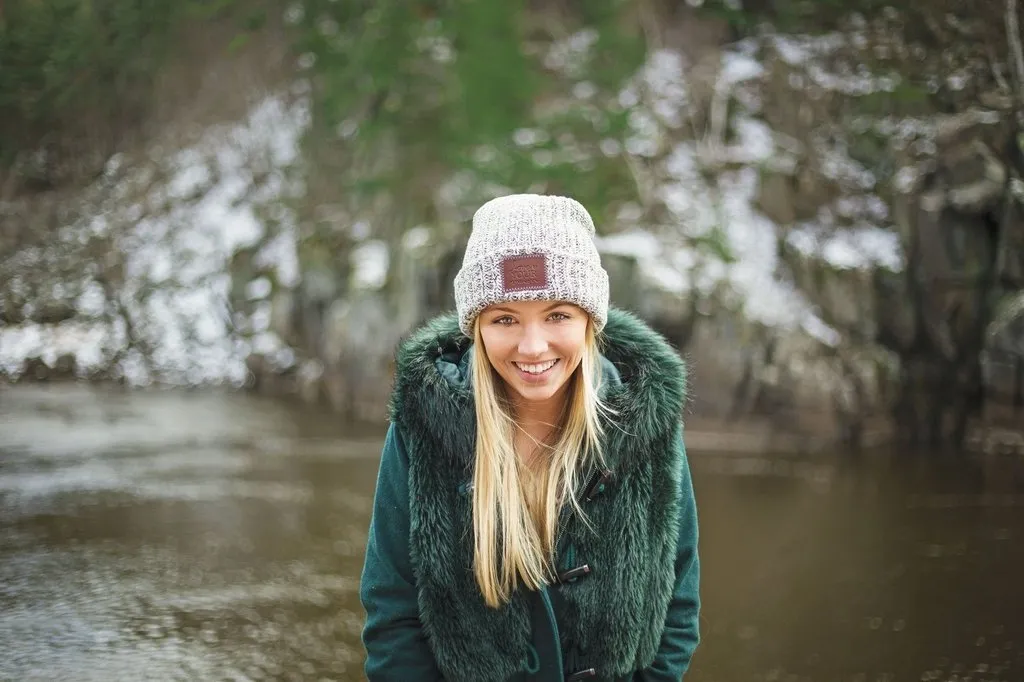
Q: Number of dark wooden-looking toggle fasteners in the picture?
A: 3